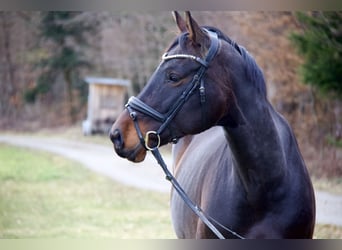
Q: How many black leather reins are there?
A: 2